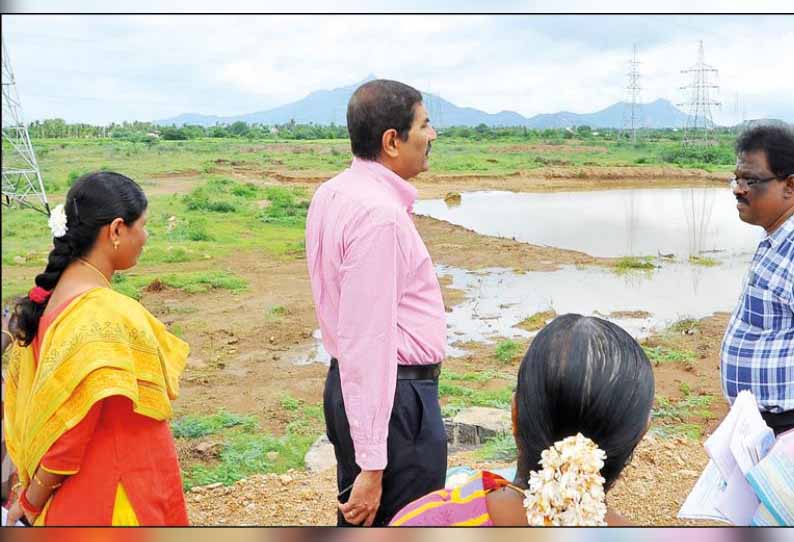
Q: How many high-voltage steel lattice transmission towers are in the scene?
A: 3